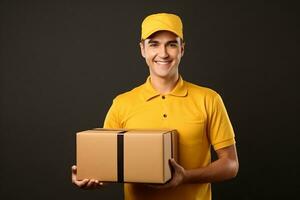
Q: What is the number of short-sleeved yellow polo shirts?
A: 1